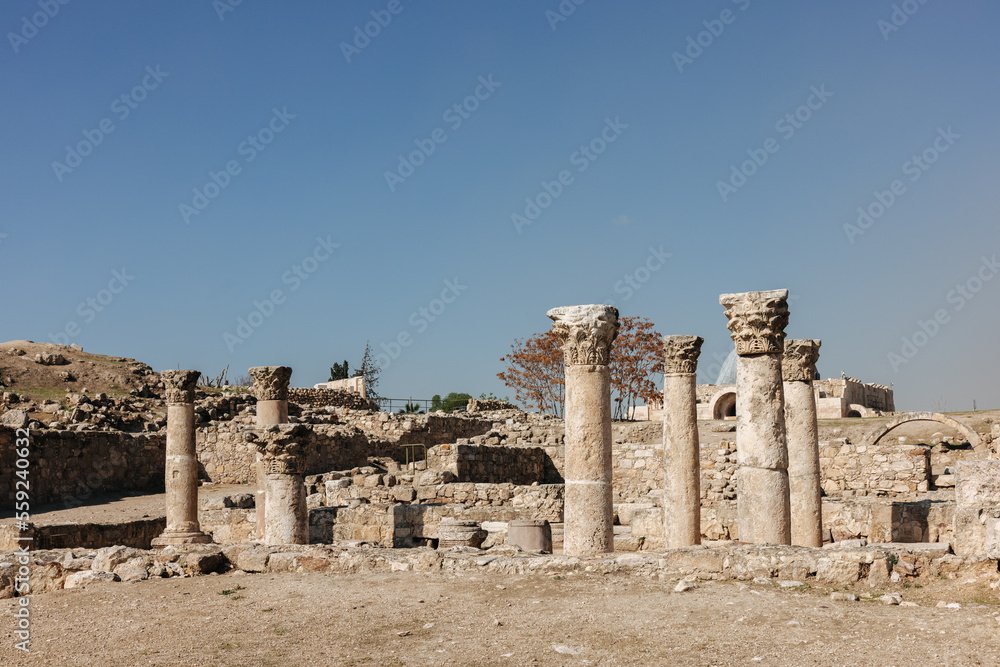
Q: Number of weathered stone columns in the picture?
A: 7